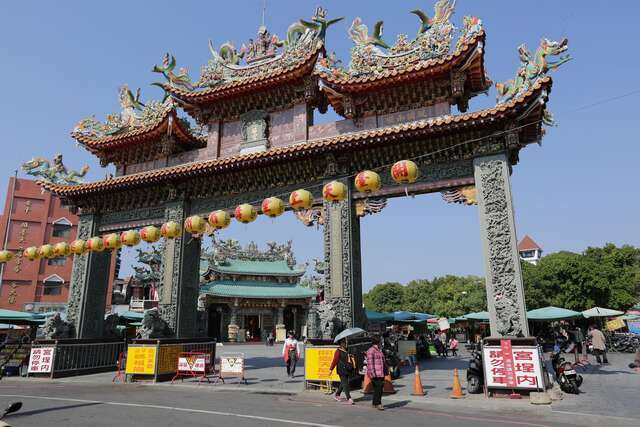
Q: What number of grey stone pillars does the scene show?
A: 4